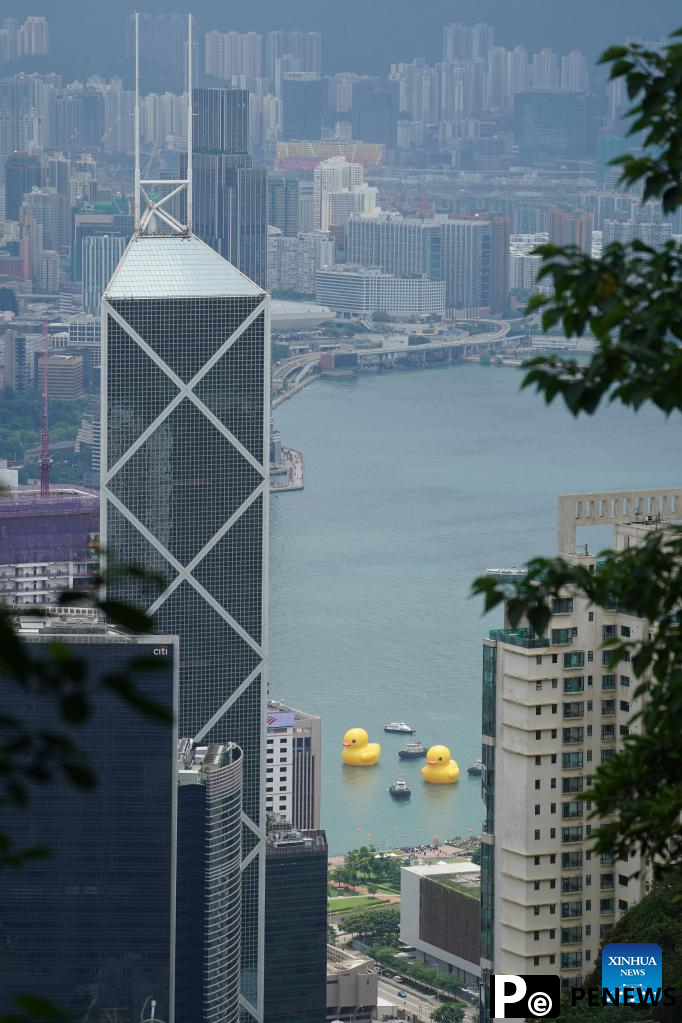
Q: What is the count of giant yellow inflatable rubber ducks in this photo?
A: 2